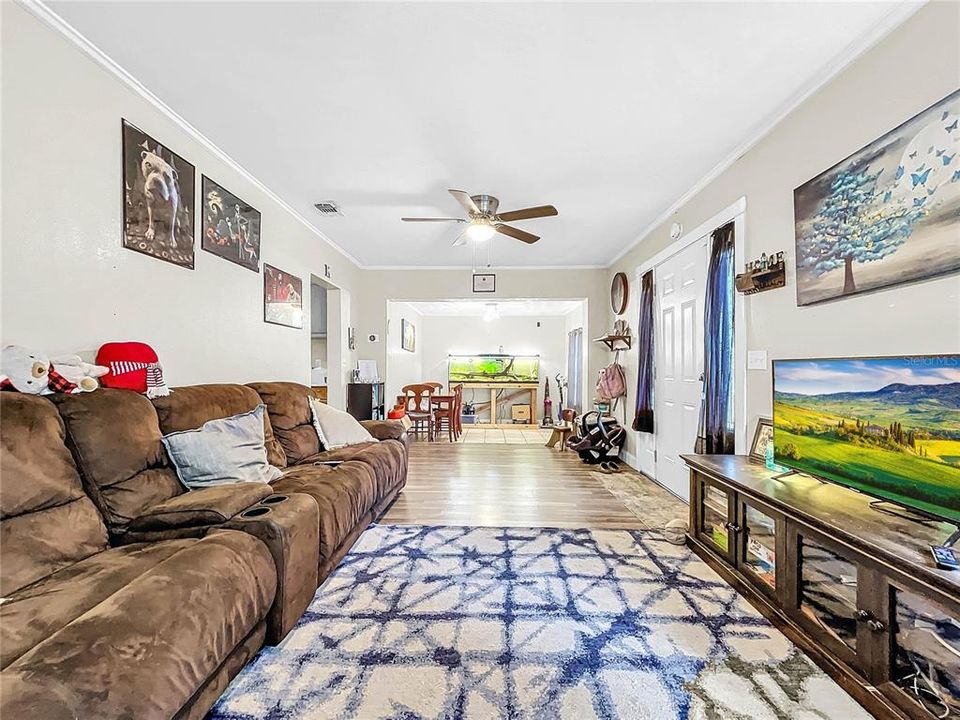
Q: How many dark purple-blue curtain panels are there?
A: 2